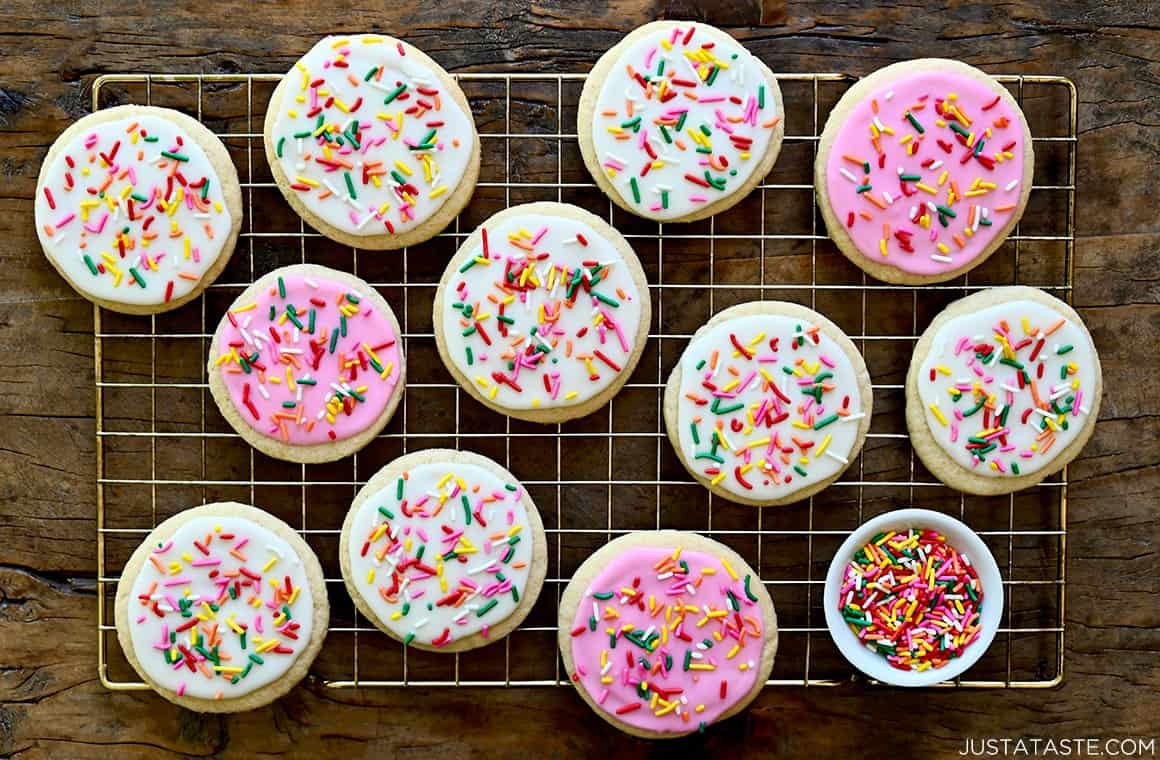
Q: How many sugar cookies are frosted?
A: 11